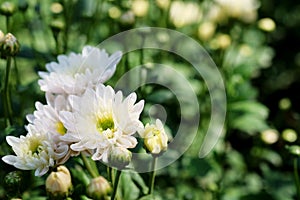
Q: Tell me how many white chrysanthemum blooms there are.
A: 4